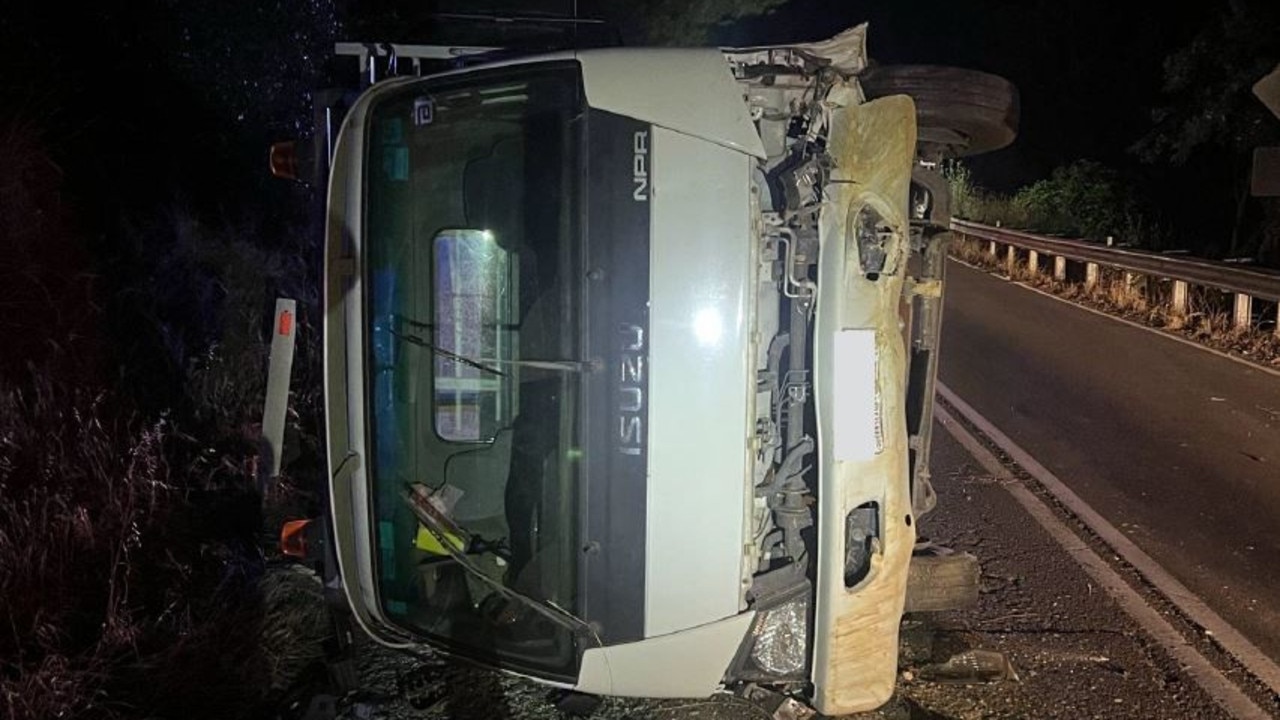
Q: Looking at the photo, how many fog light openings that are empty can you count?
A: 2